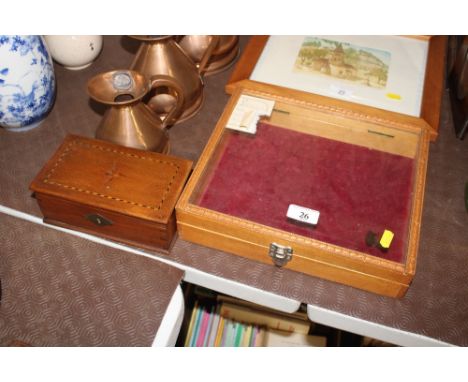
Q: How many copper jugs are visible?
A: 3